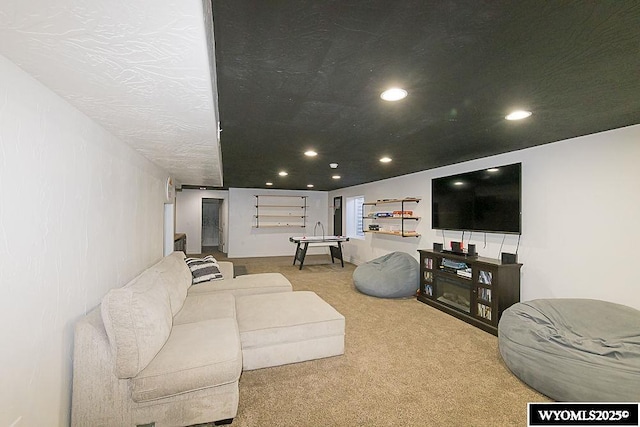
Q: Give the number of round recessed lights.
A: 8